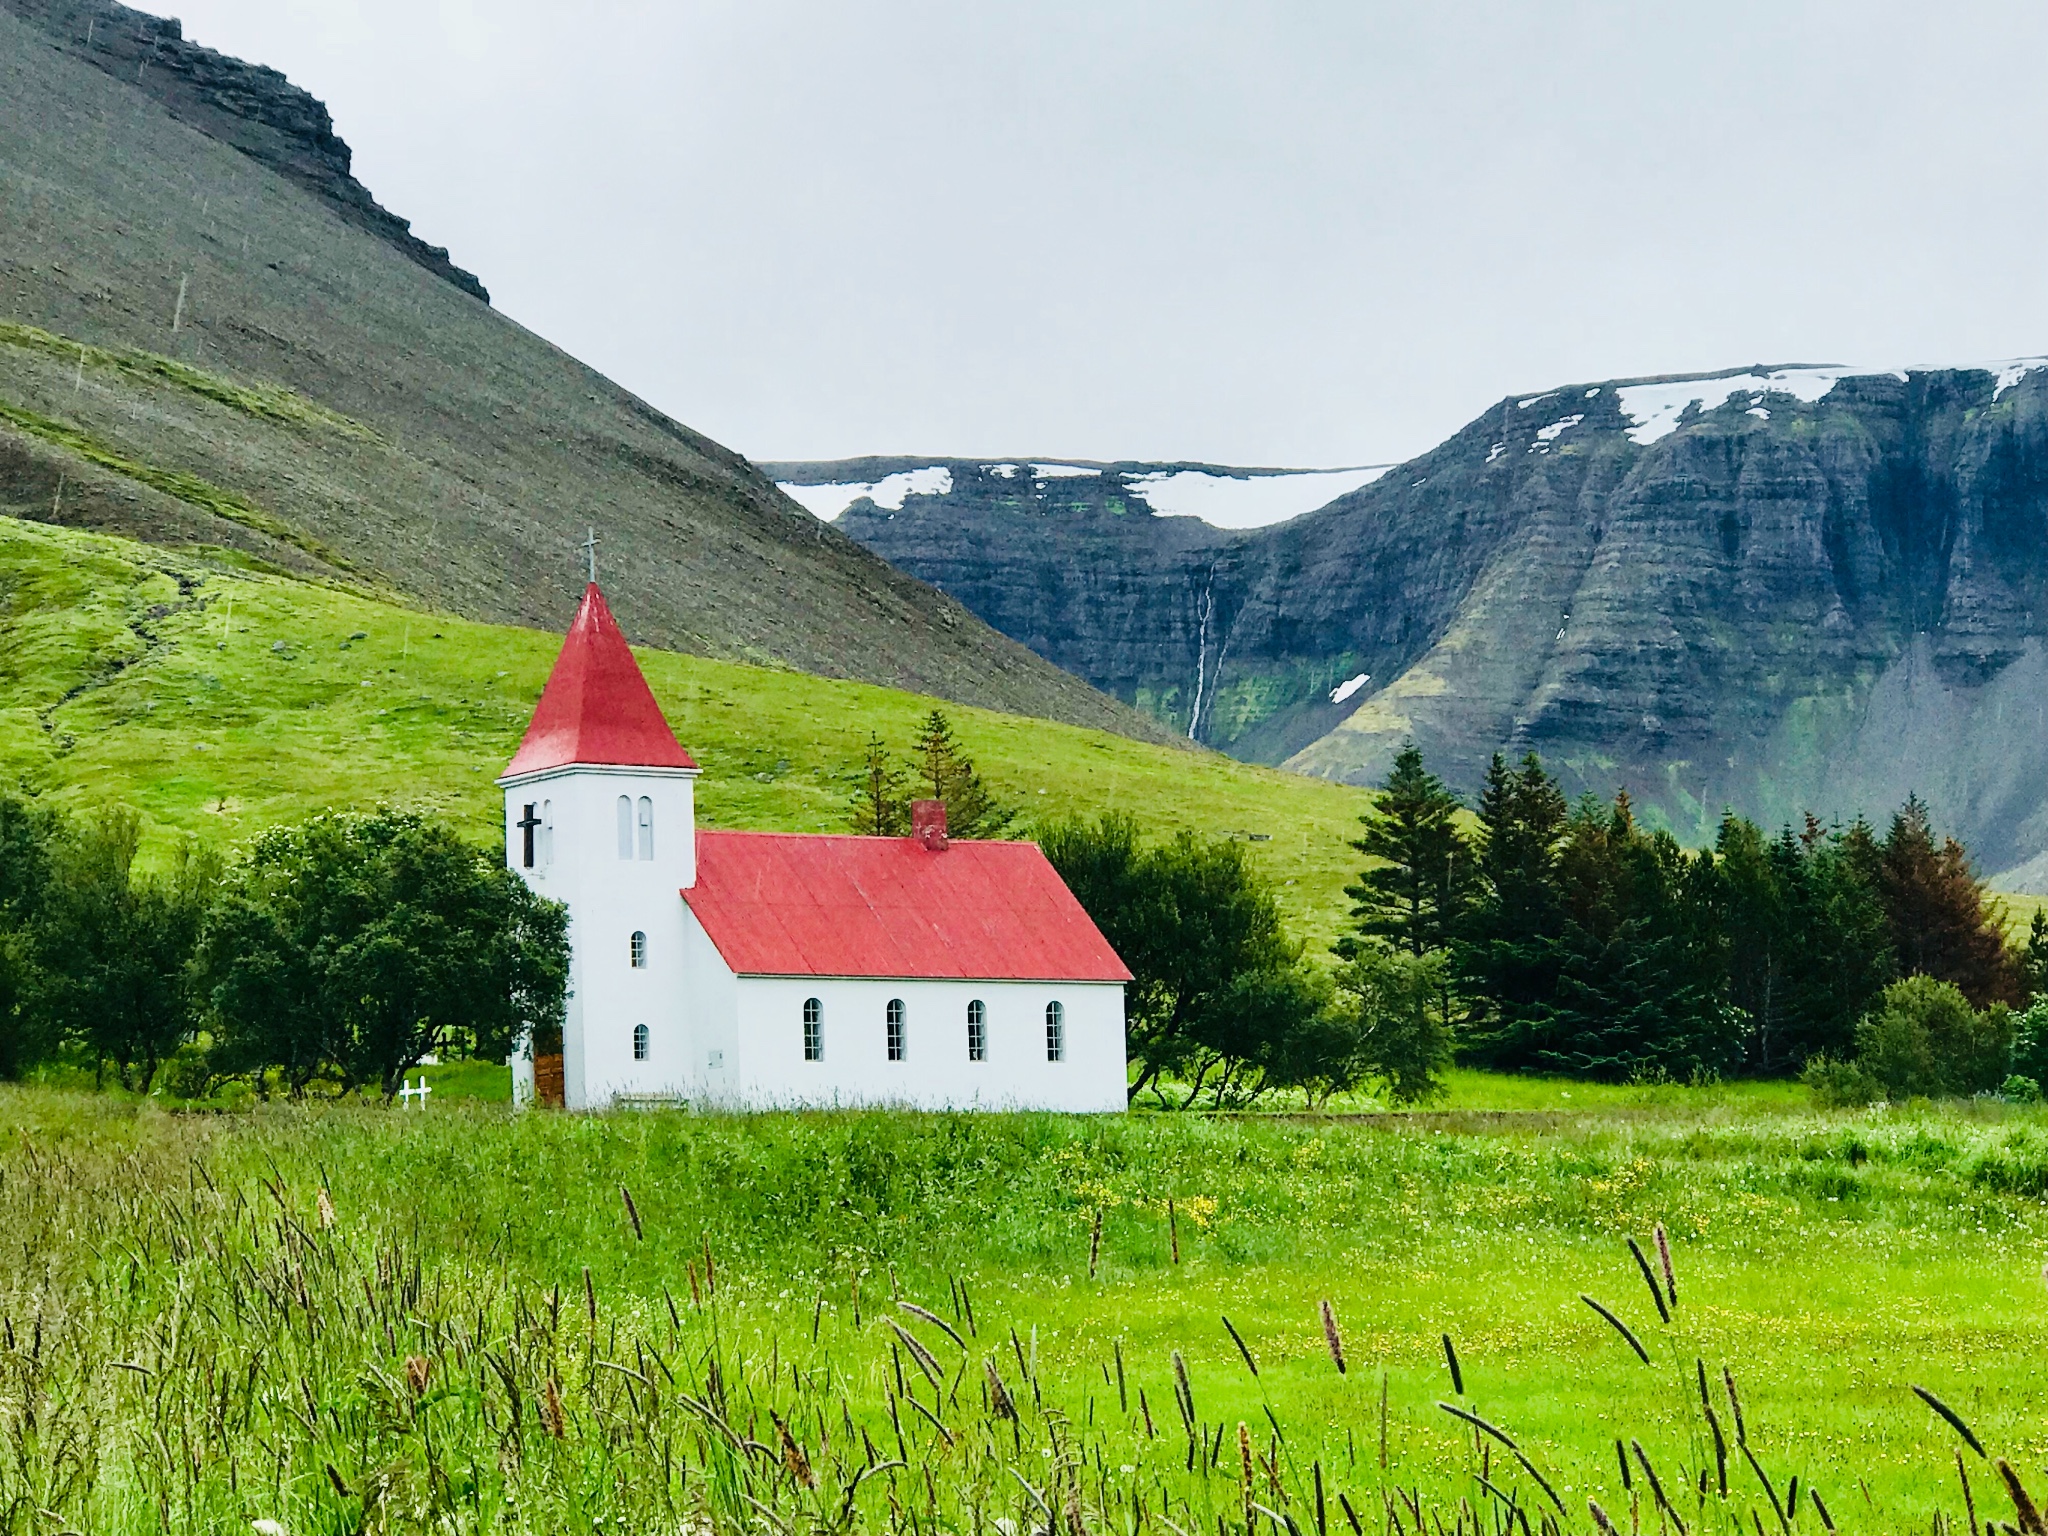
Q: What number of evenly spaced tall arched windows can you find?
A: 4